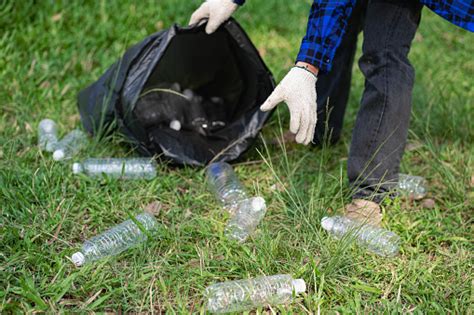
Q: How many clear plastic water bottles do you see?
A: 9